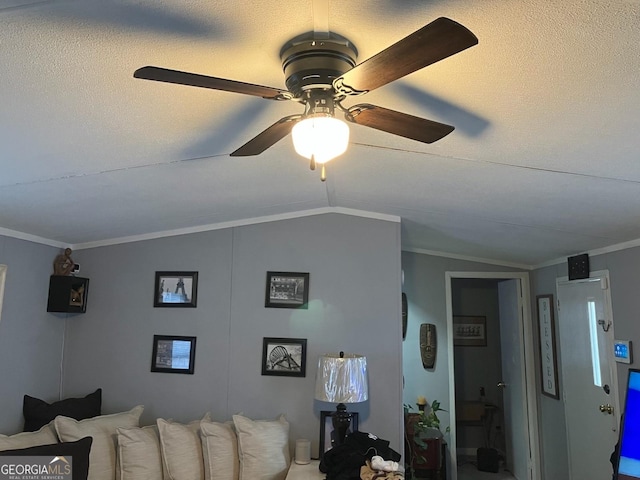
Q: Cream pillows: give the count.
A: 6